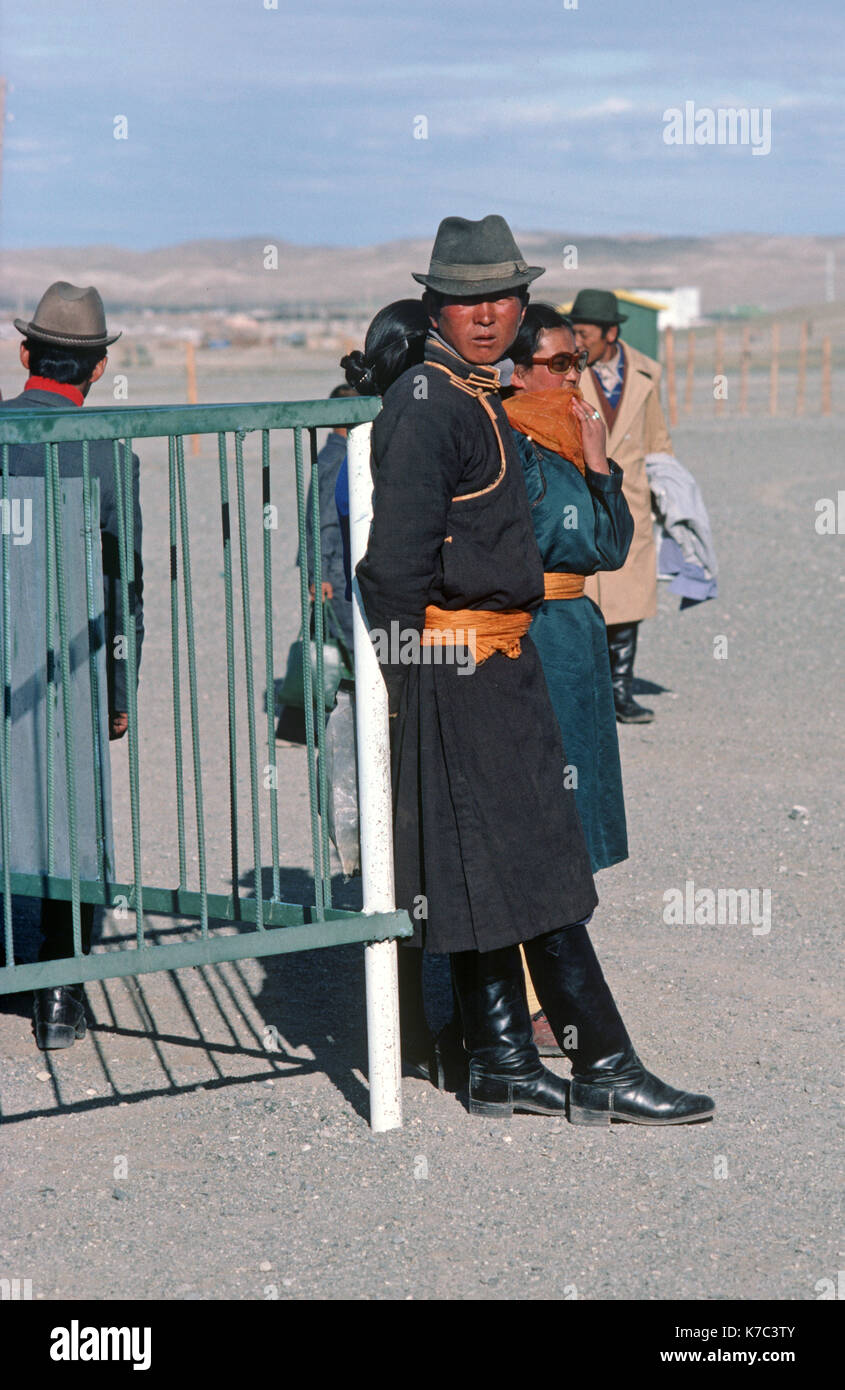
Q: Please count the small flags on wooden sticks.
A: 0